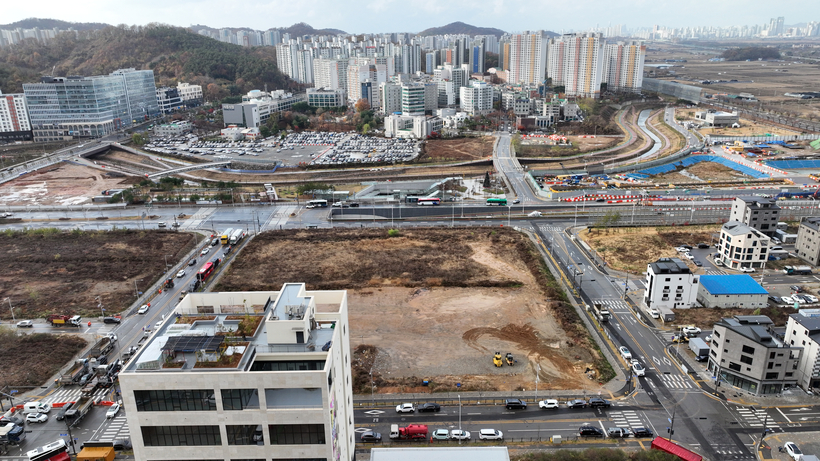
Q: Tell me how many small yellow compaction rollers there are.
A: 2